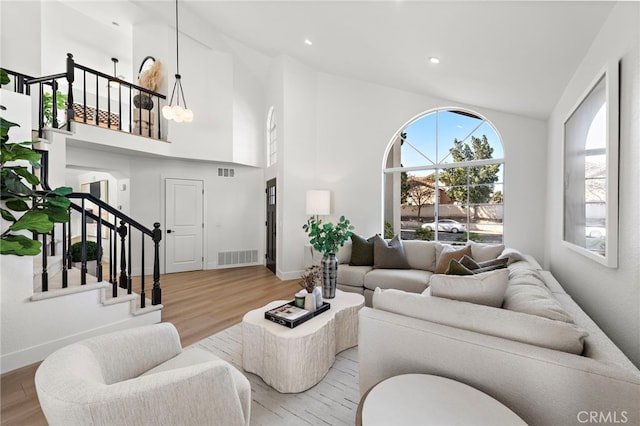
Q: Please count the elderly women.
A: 0